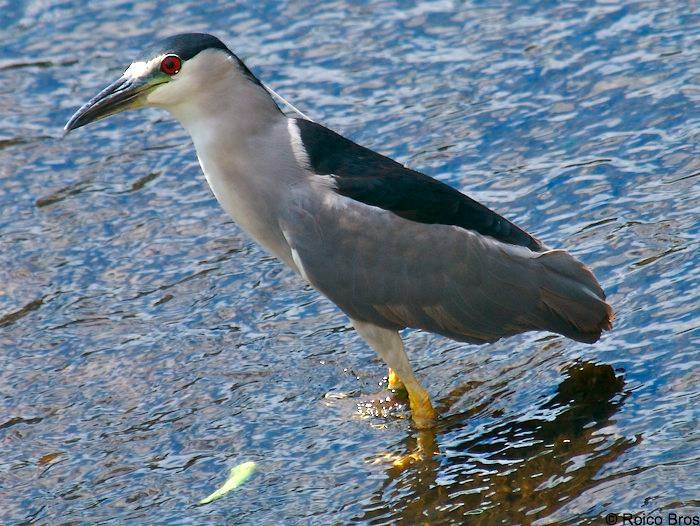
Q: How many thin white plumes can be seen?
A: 1